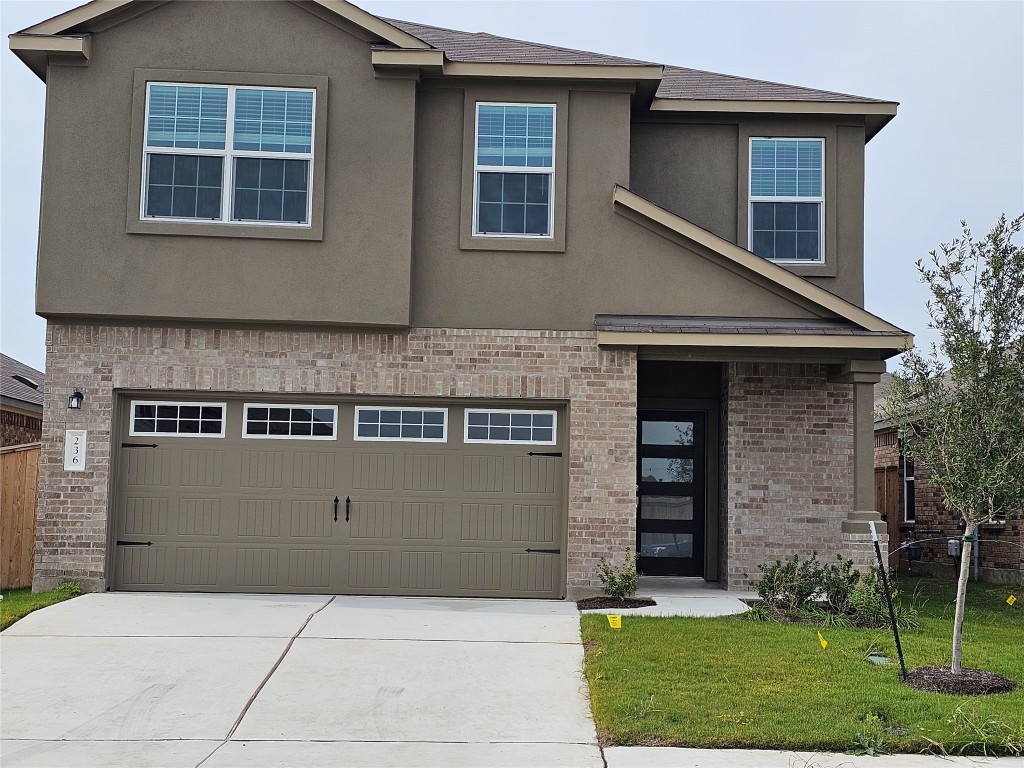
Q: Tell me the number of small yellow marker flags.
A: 3